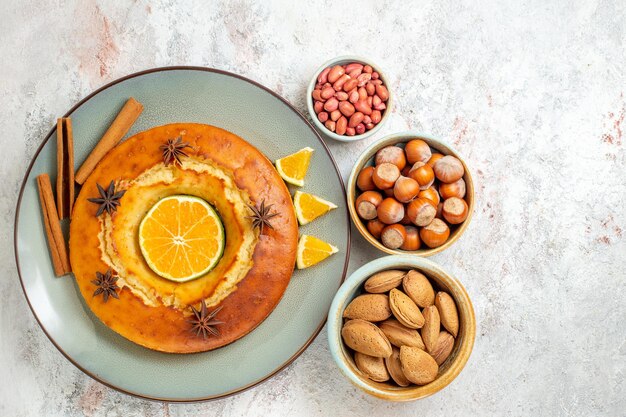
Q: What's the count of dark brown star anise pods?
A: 5